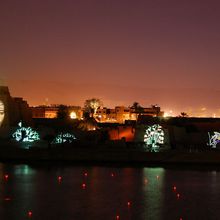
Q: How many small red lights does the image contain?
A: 14